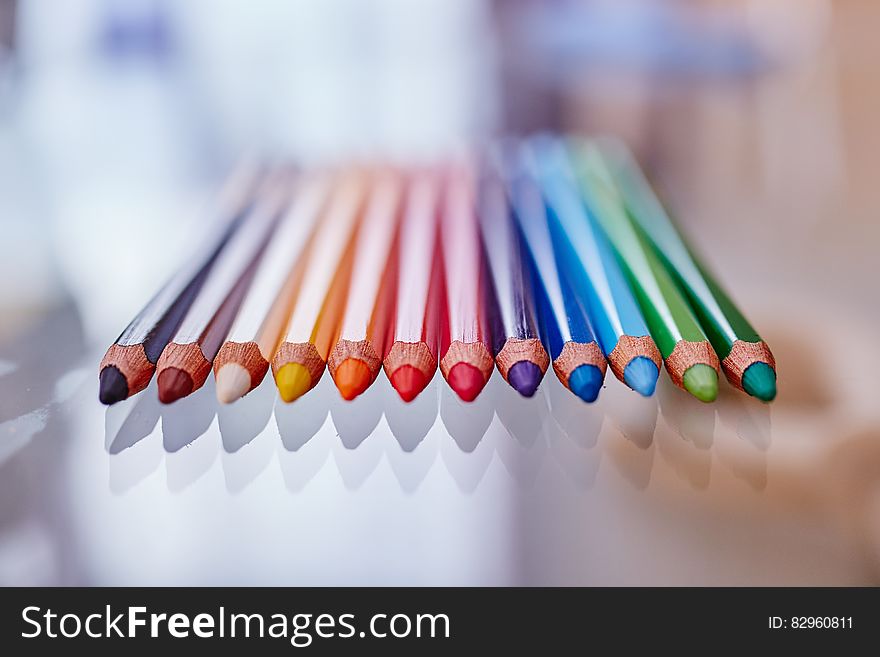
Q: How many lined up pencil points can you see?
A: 12